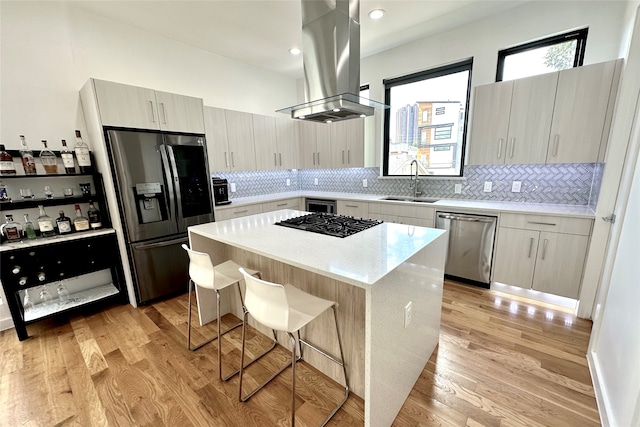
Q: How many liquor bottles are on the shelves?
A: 11